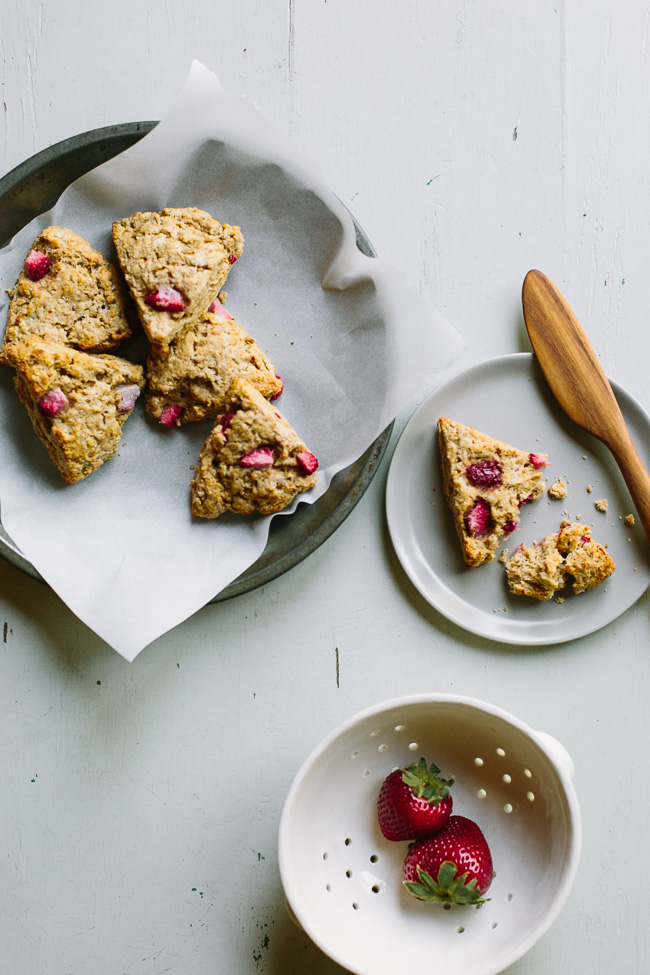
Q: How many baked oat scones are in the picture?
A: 6